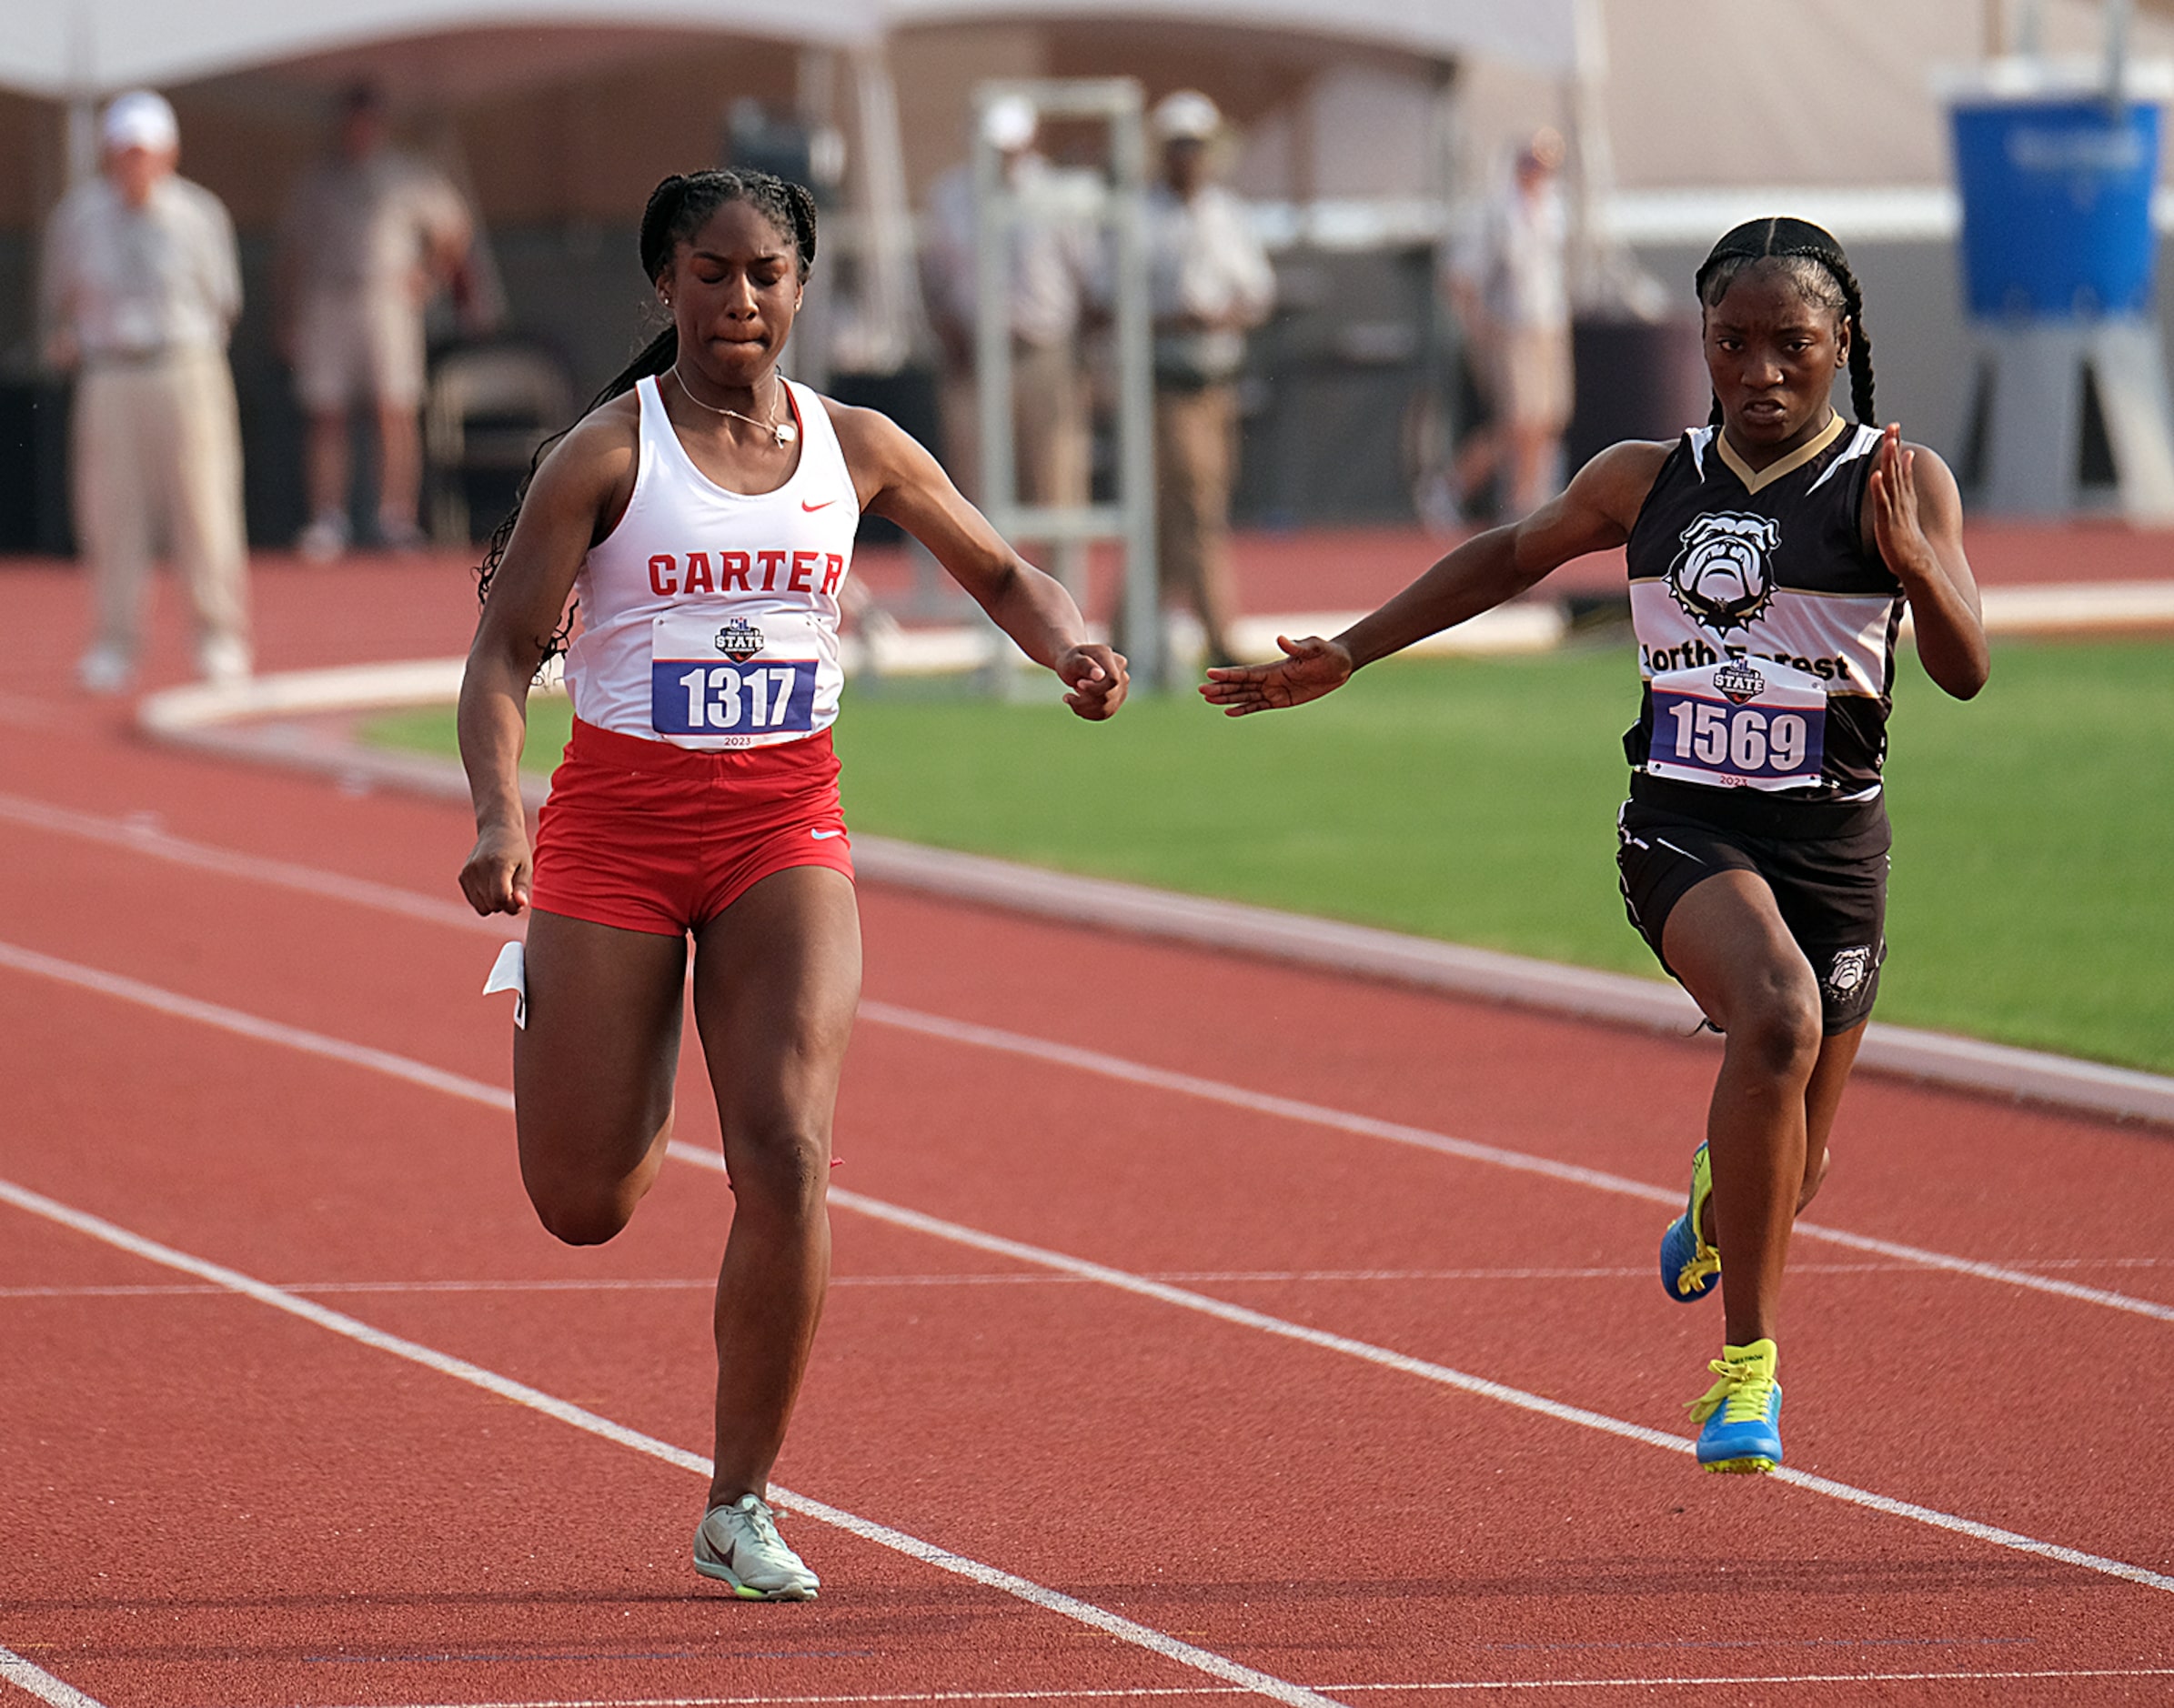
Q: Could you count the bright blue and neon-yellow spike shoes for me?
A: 2